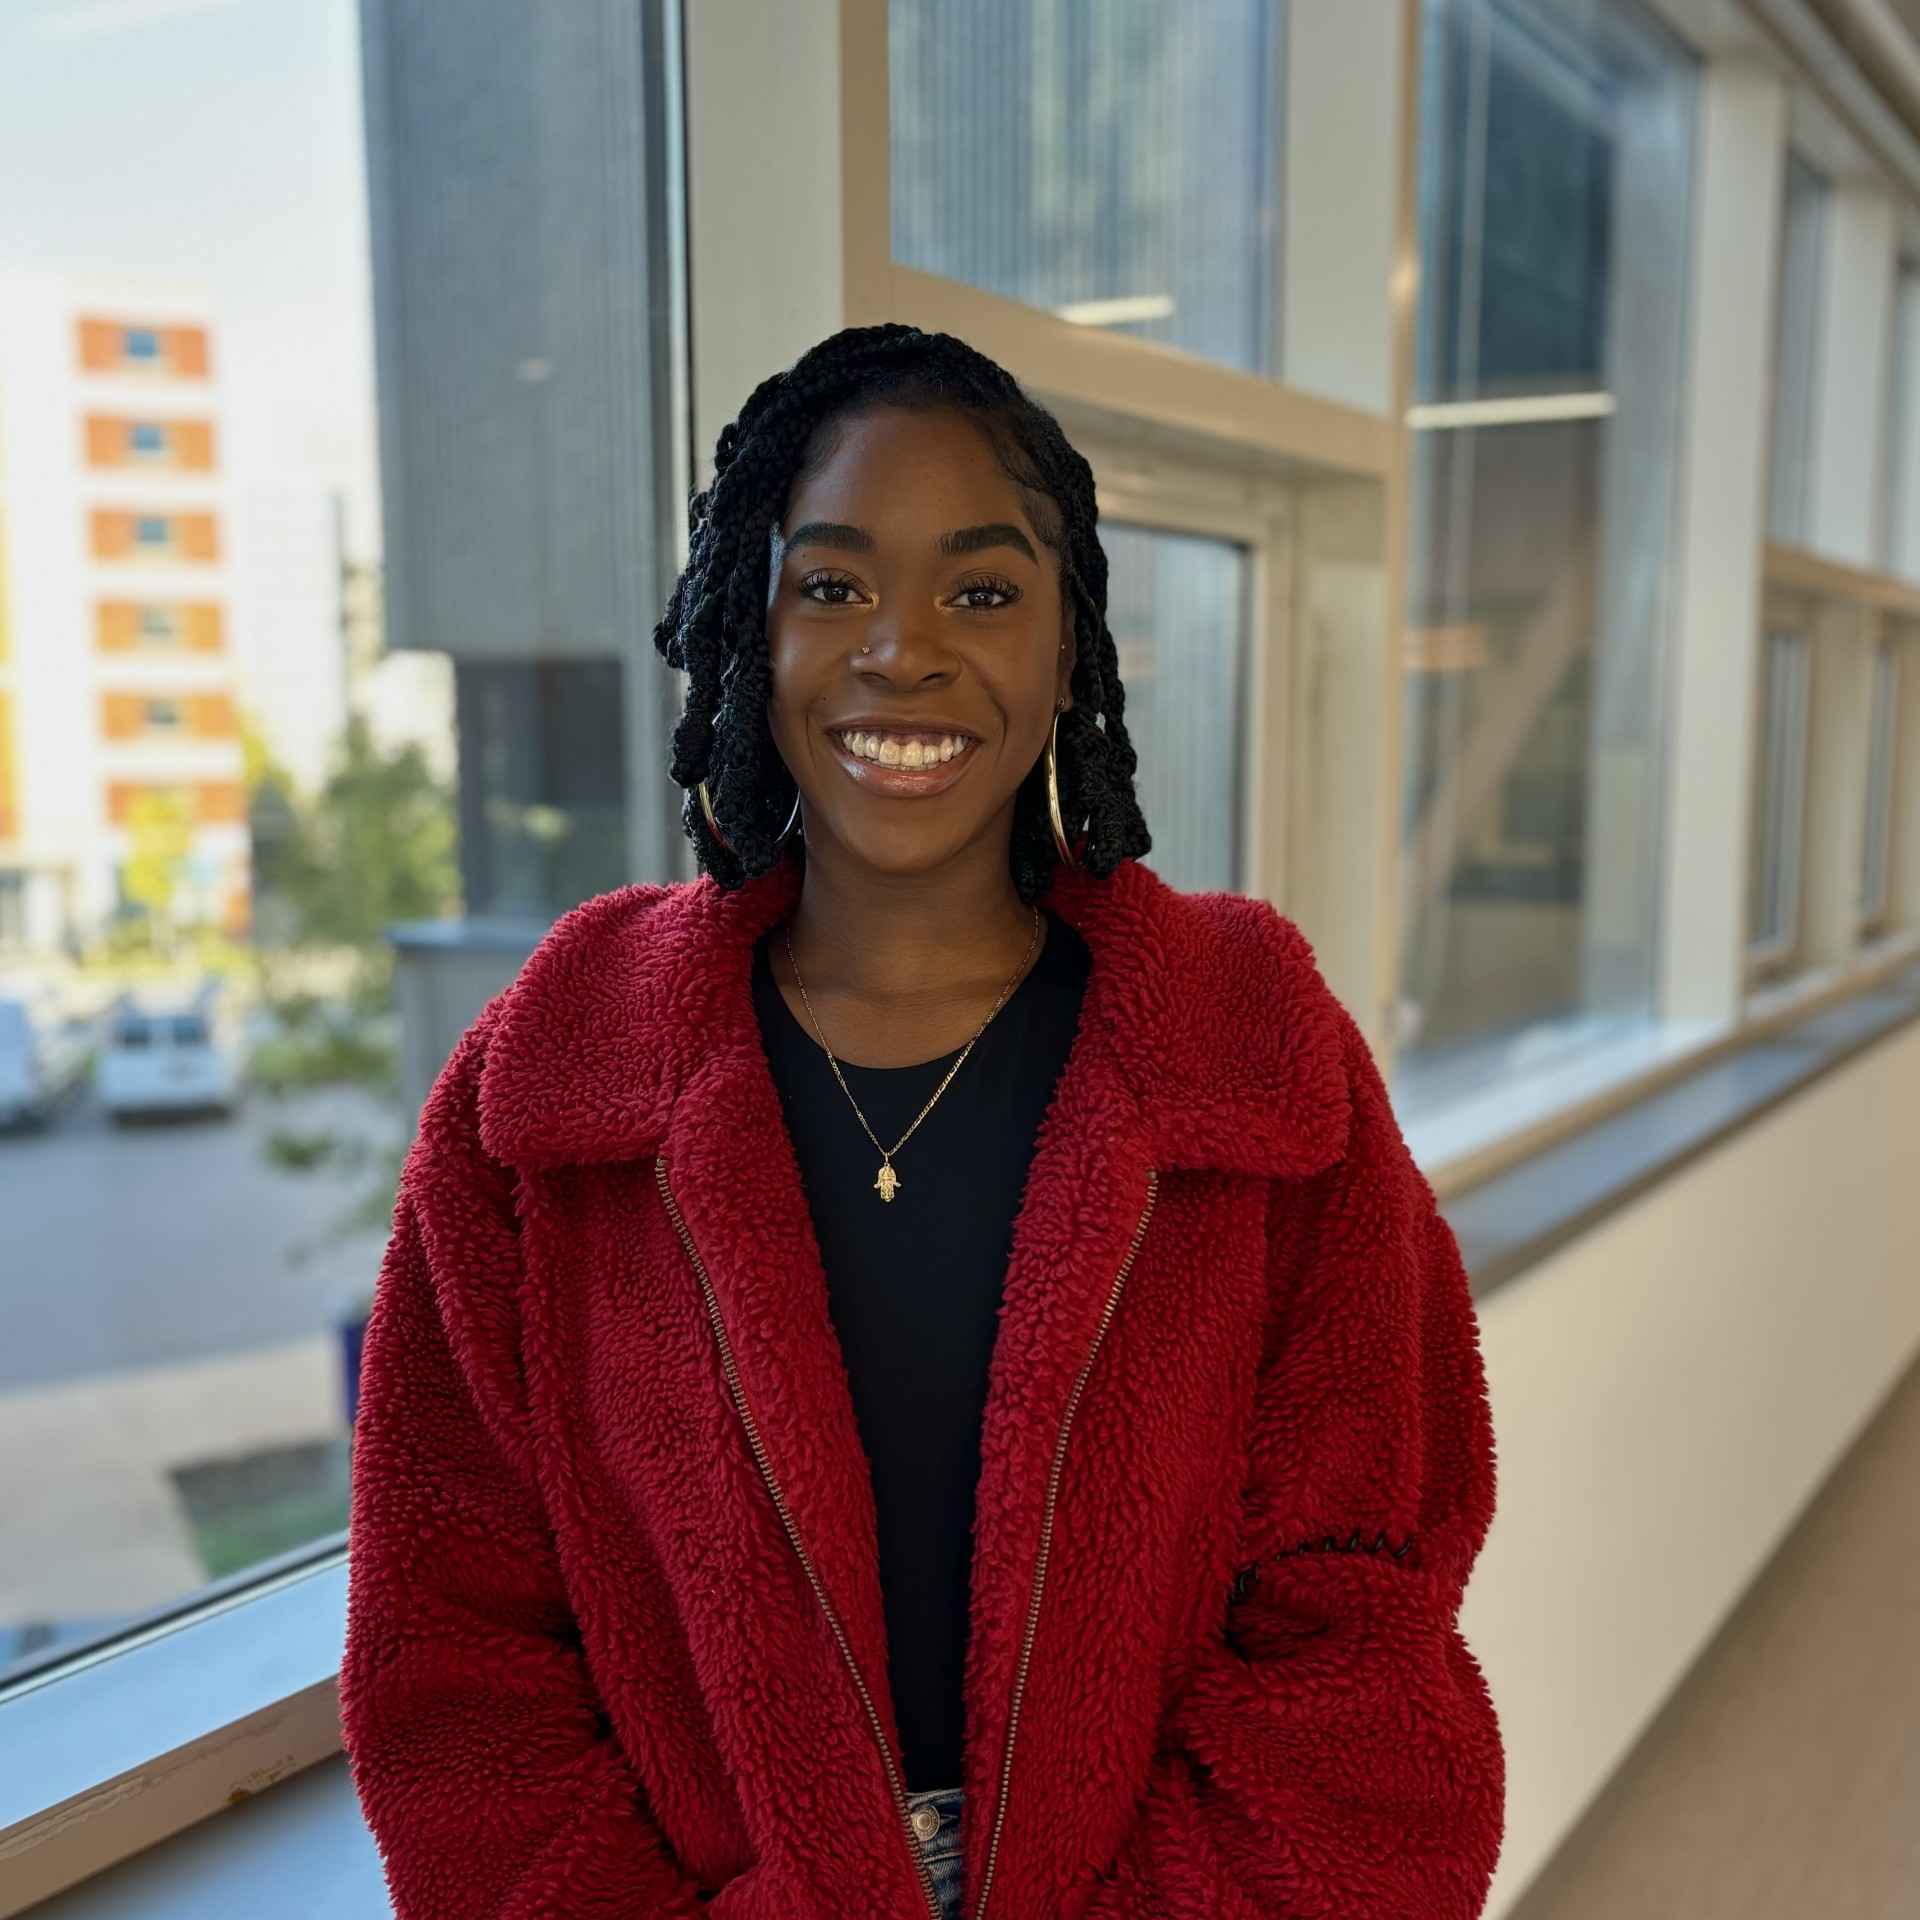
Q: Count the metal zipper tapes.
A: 2